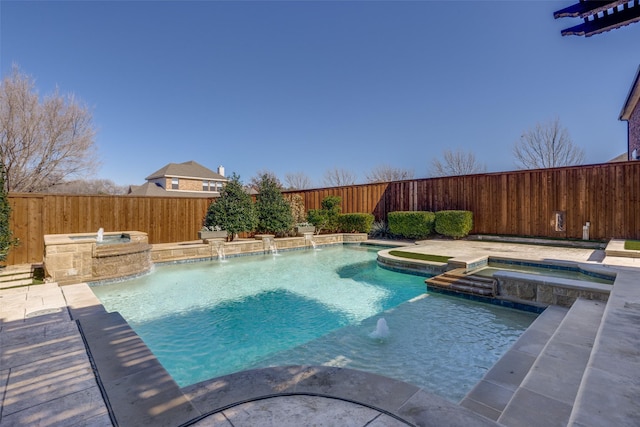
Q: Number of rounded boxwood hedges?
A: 3